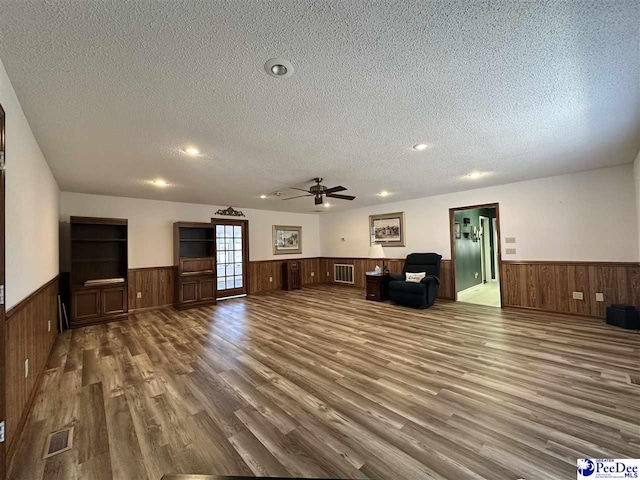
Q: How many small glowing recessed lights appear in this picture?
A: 7